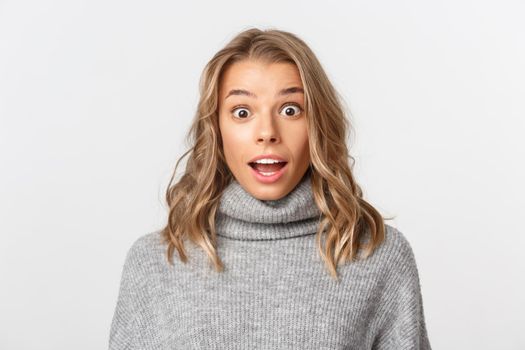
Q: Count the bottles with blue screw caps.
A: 0